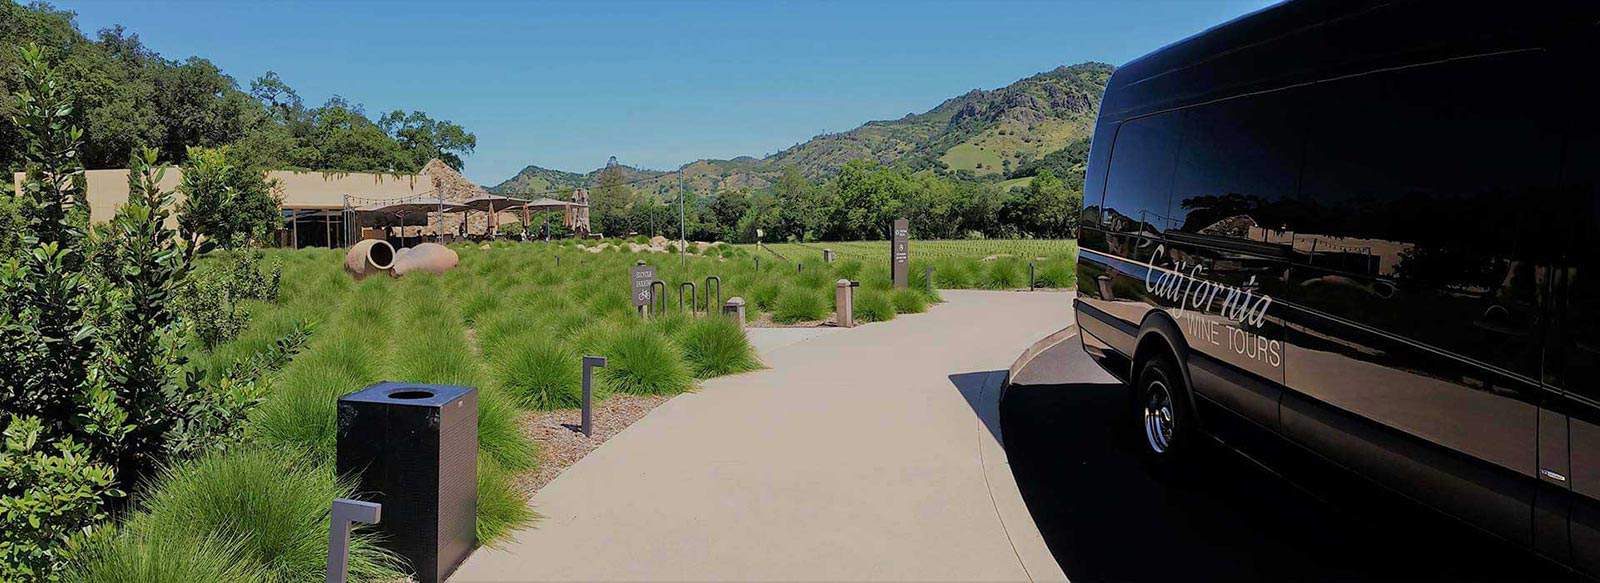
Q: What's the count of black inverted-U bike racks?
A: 3